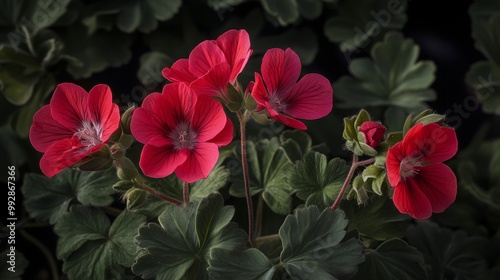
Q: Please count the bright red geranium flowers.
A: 5